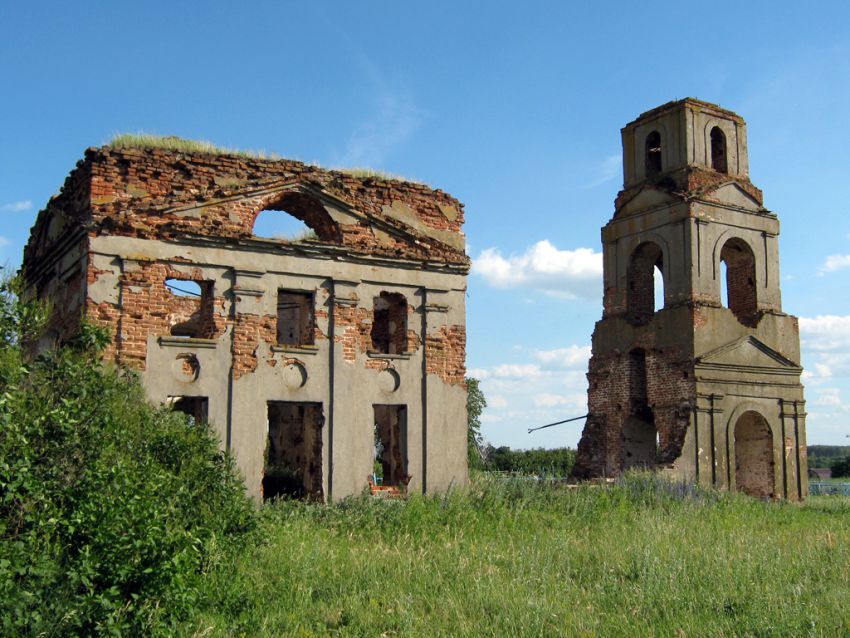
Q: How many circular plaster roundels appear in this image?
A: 3